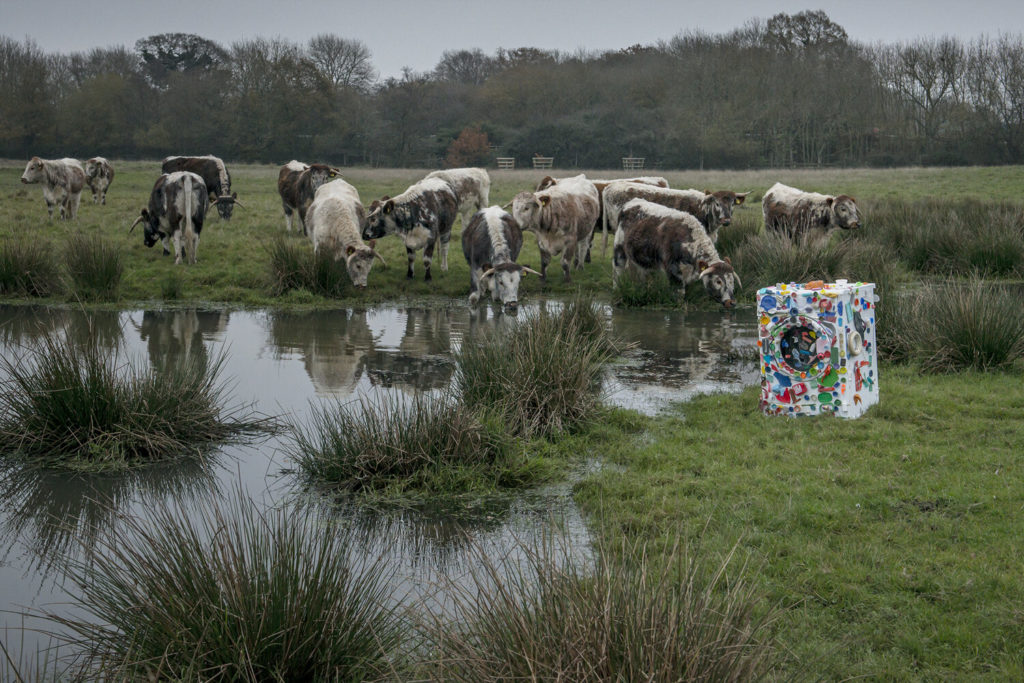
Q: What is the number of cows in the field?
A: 14